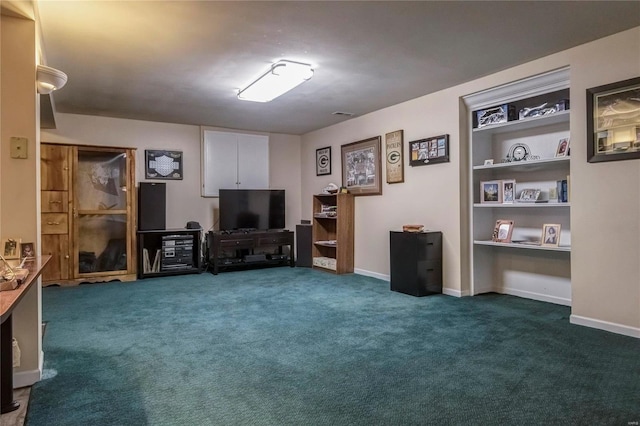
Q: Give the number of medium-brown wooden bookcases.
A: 1